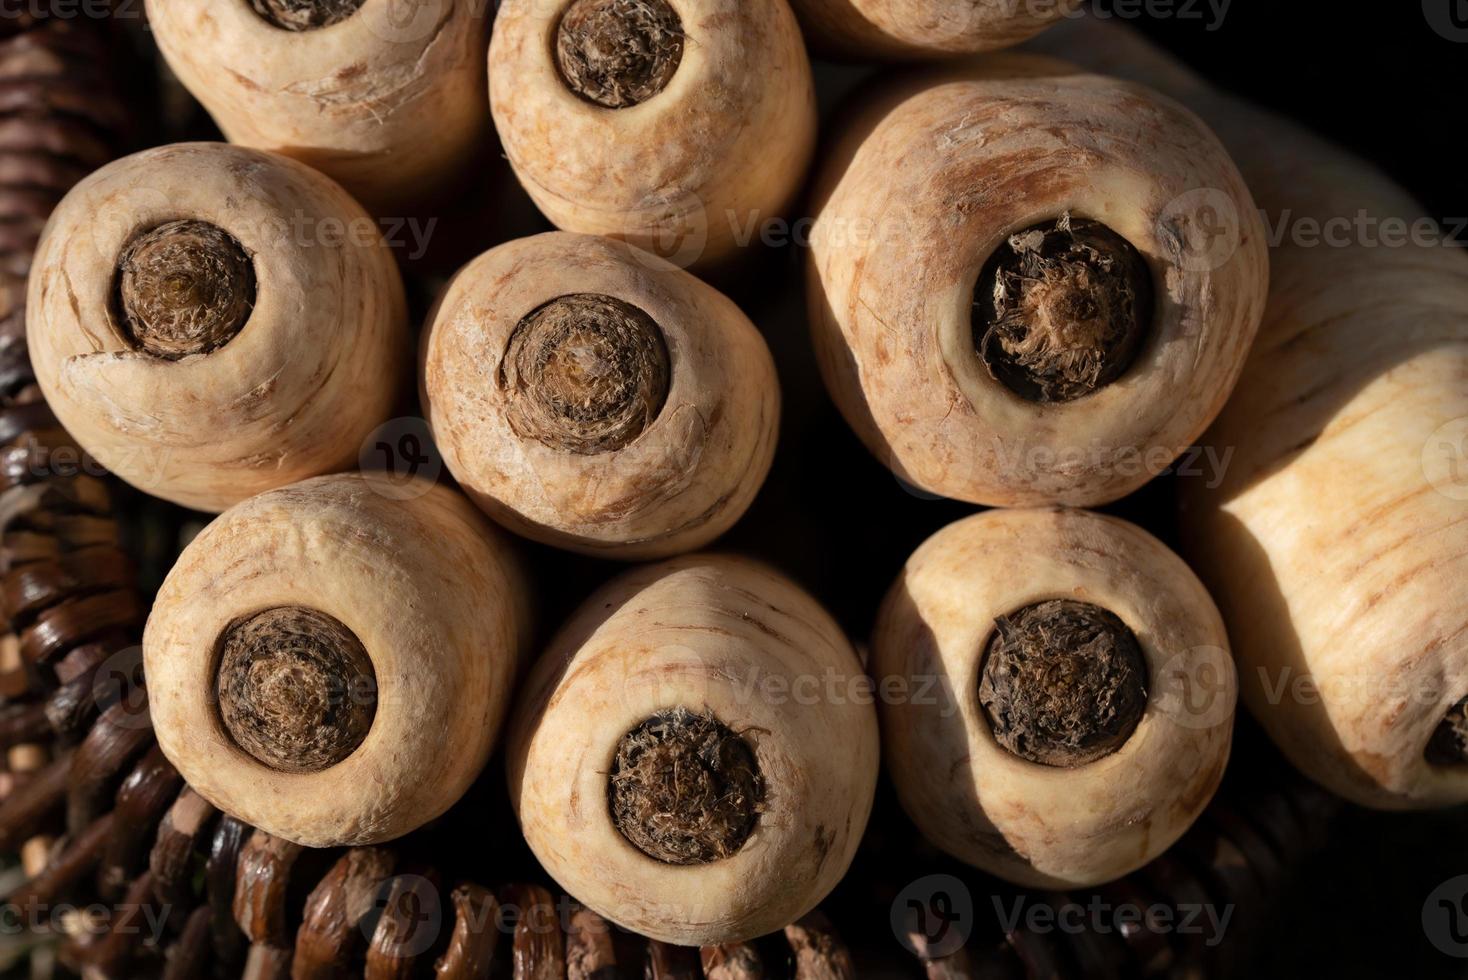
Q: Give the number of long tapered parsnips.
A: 10